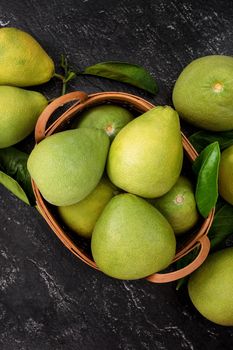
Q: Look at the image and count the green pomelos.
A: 11